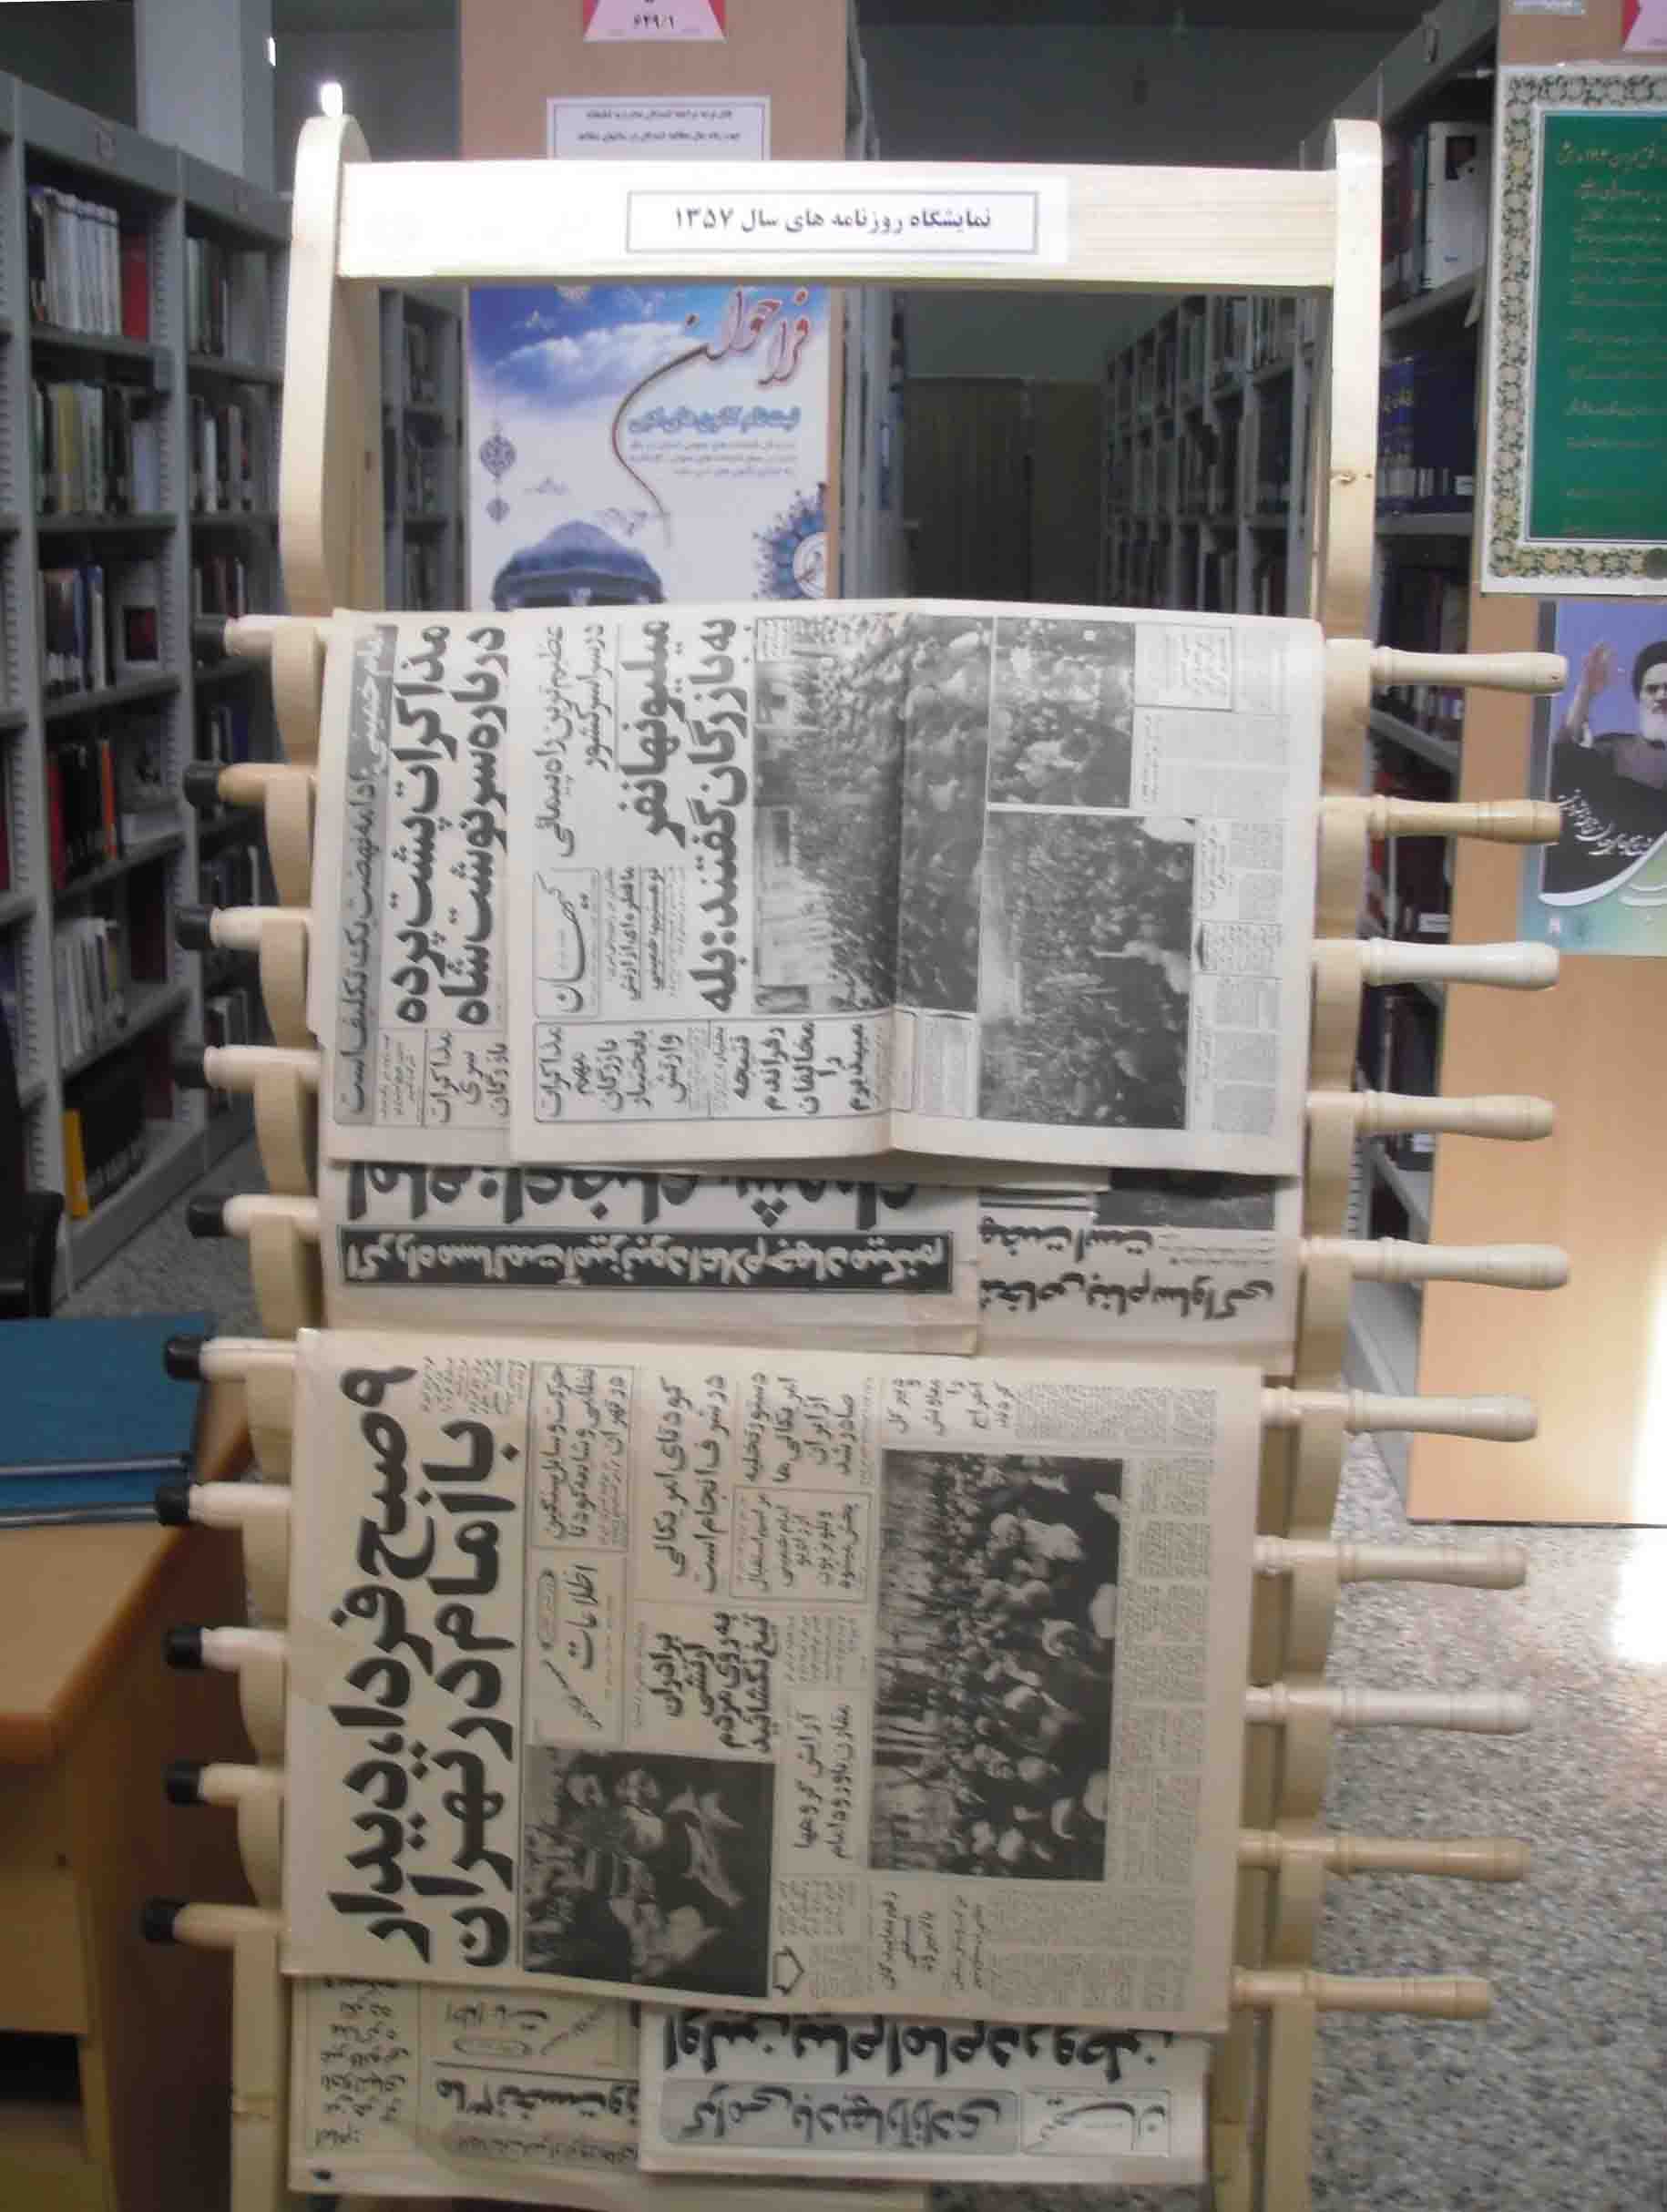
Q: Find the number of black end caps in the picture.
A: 10